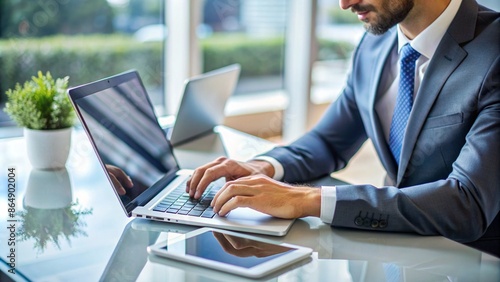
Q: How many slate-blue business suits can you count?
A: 1